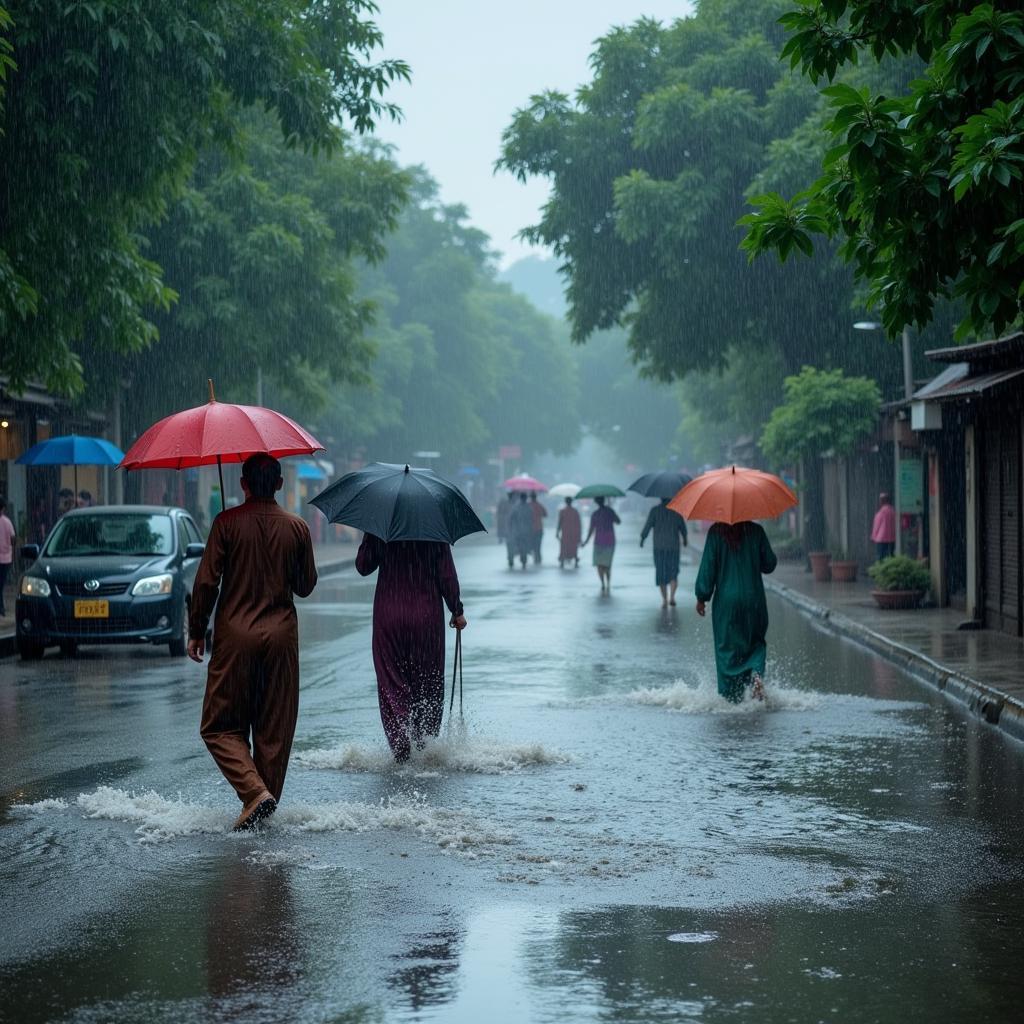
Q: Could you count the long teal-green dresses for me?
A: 1